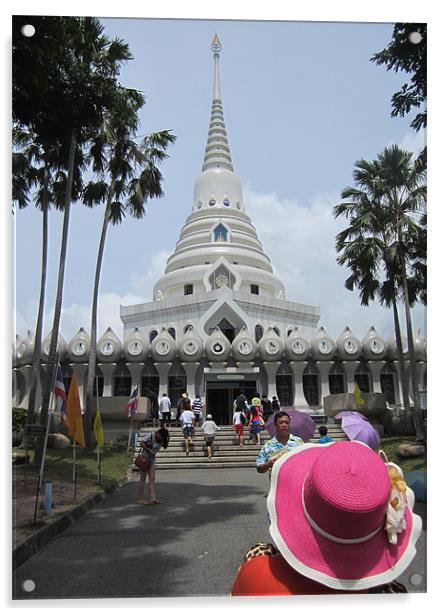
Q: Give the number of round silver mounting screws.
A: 4